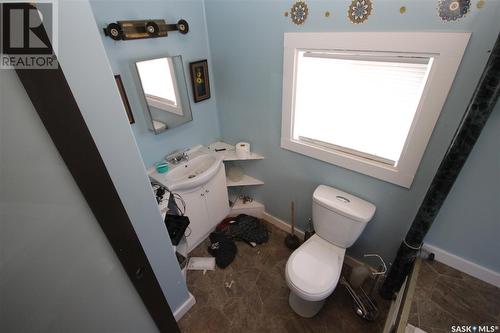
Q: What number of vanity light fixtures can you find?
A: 1